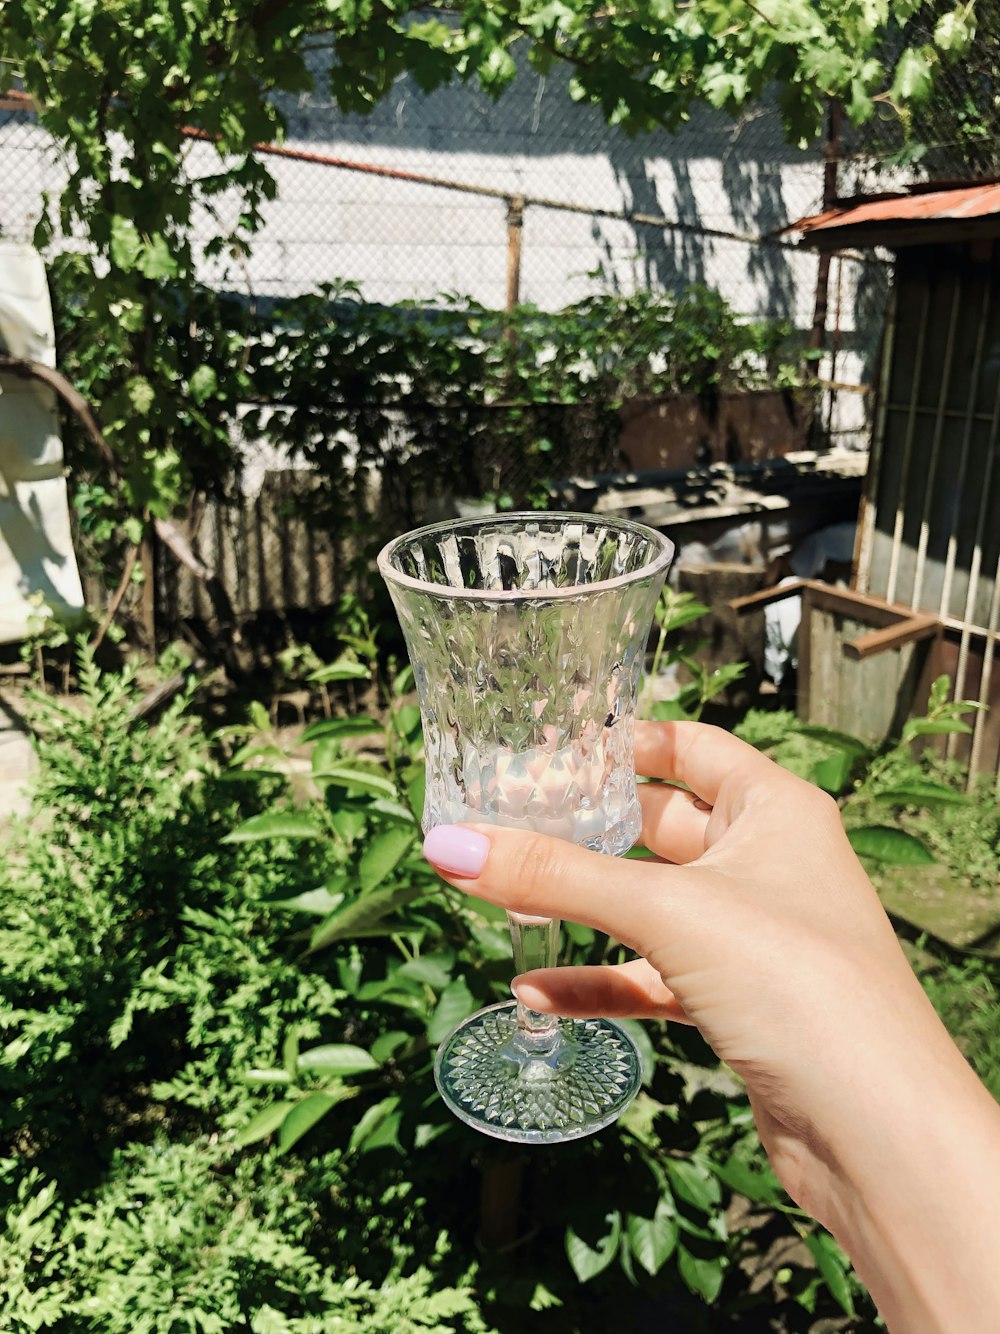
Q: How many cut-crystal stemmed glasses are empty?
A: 1